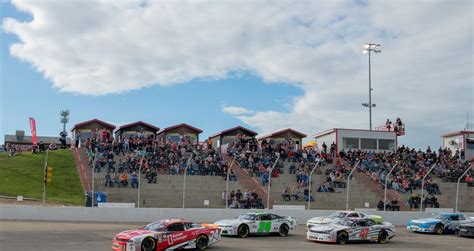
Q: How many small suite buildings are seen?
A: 5